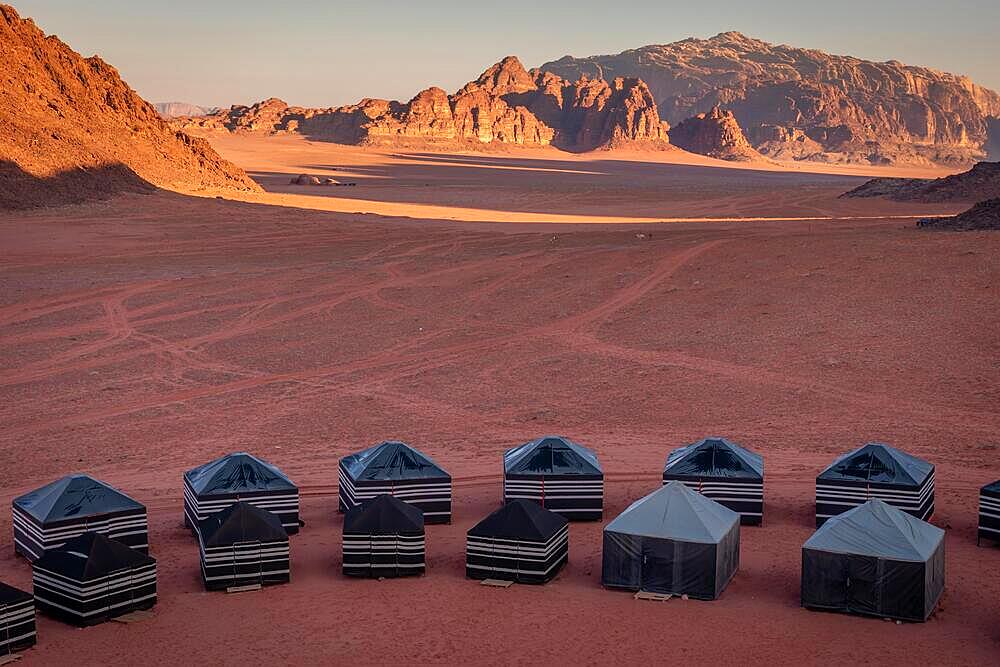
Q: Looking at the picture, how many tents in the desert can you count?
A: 14